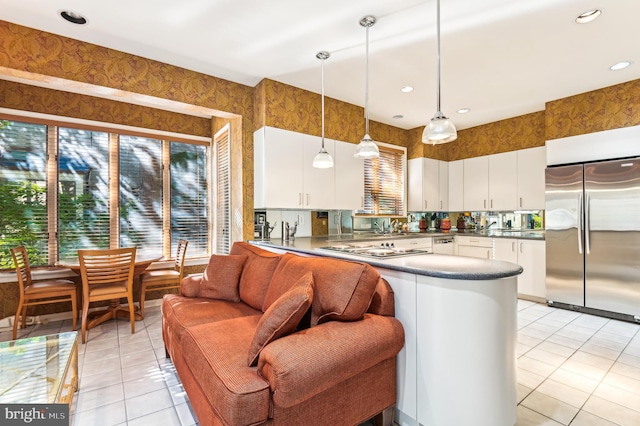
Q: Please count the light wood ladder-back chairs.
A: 3